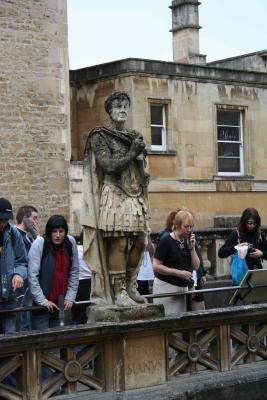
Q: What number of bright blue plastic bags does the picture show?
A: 1